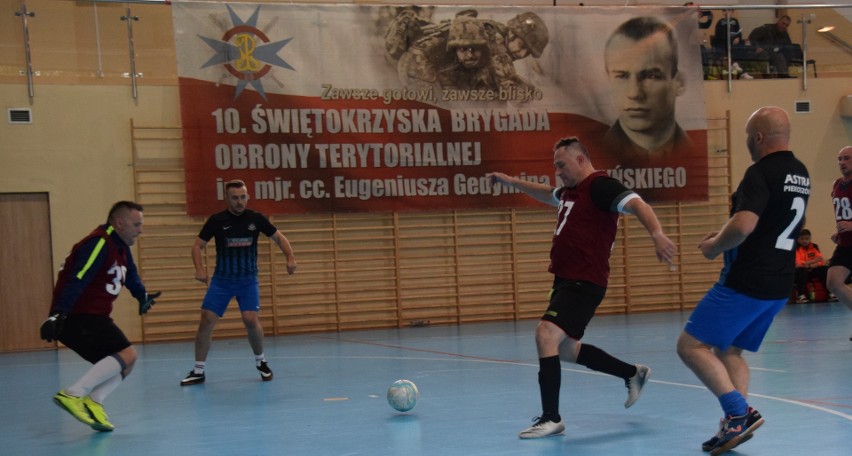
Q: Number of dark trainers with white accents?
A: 2